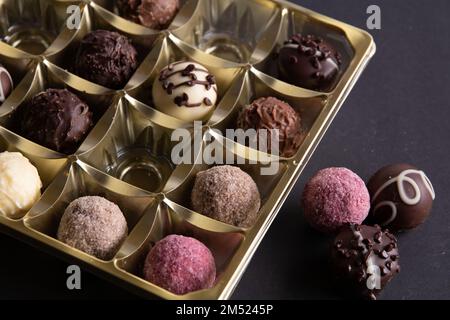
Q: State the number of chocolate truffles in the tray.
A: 11